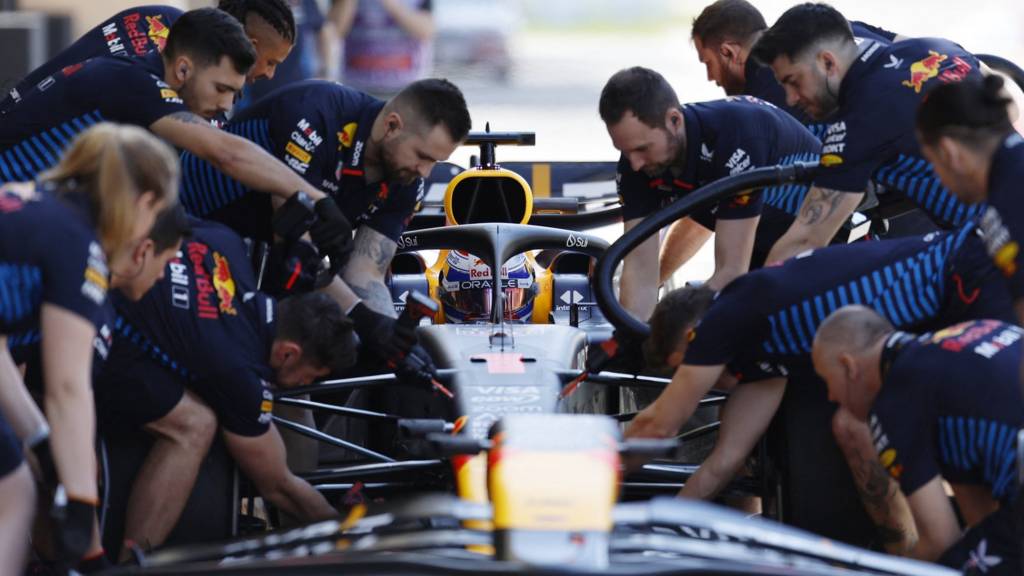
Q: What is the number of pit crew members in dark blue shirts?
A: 12